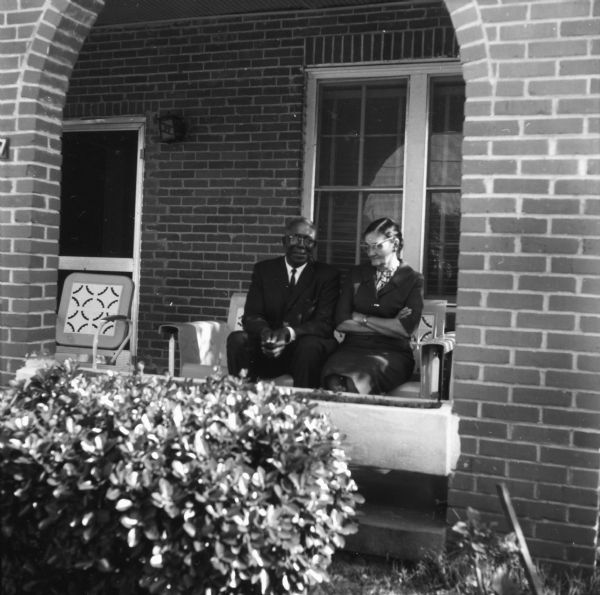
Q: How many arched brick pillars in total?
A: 2